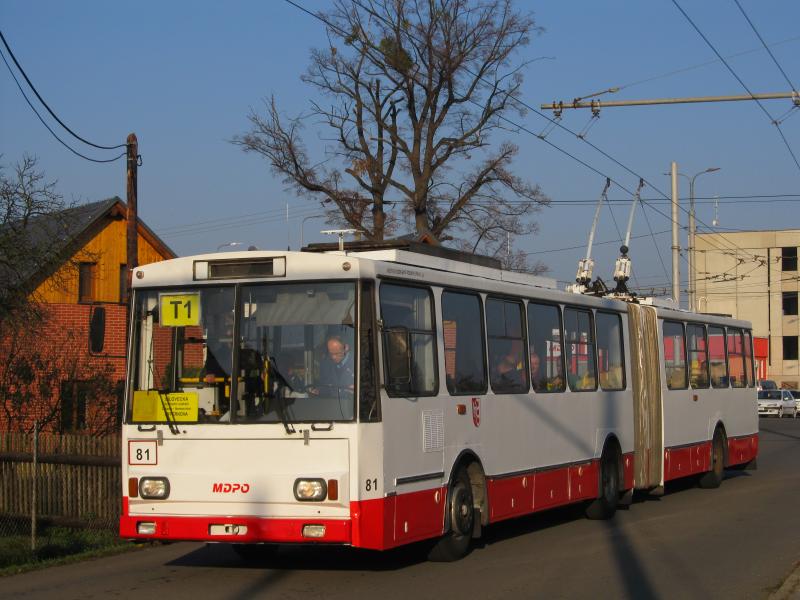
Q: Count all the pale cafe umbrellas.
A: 0